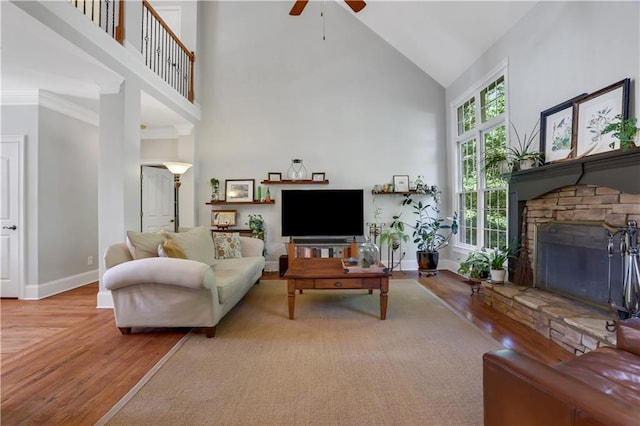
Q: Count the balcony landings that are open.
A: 2